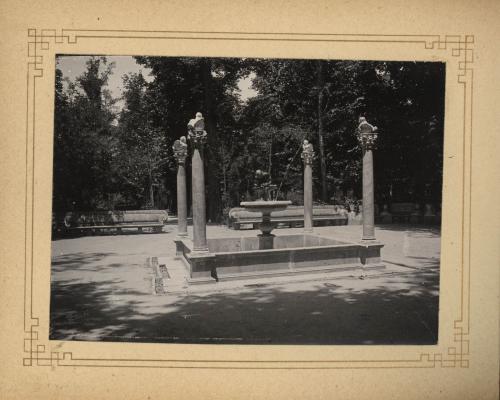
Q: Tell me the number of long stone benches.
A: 2